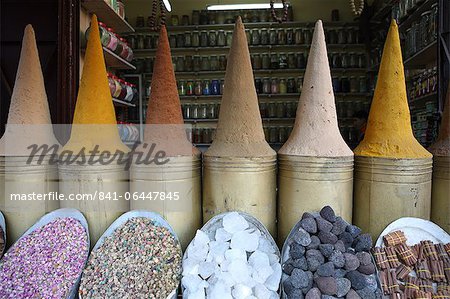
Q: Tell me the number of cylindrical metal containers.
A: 7